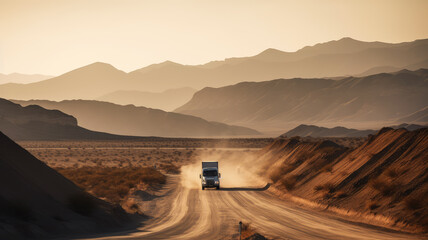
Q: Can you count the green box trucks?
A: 0